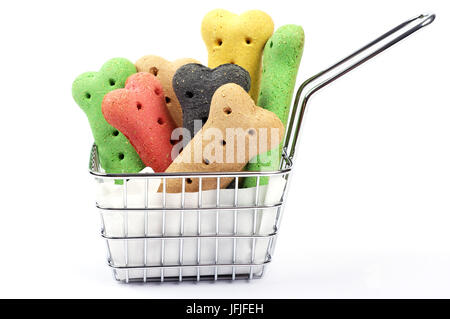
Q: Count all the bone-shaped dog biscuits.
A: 7